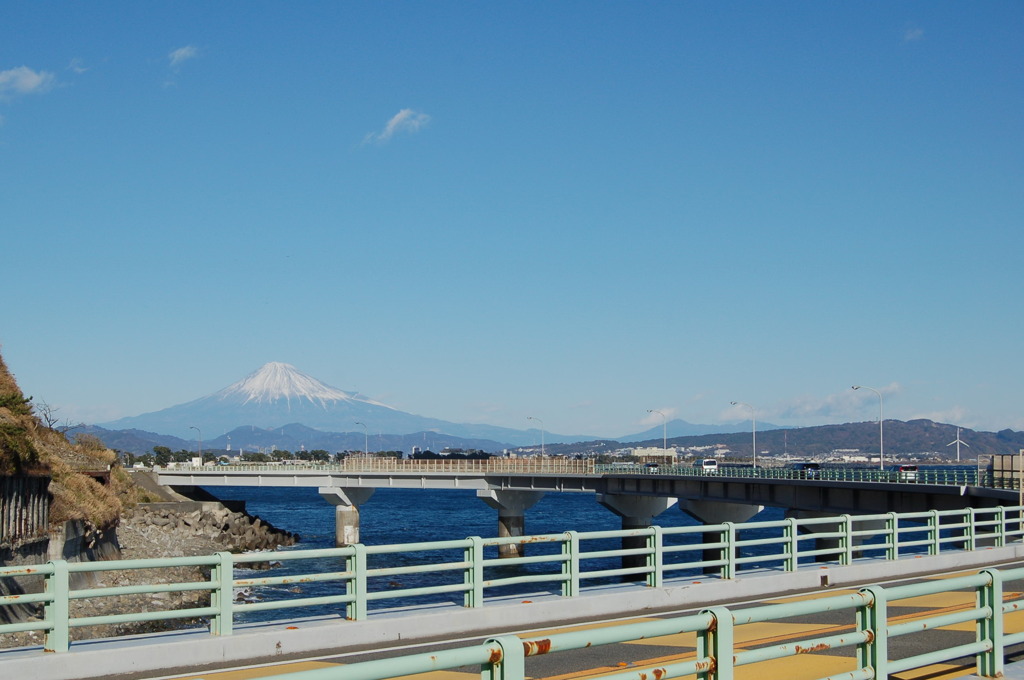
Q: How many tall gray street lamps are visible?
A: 6